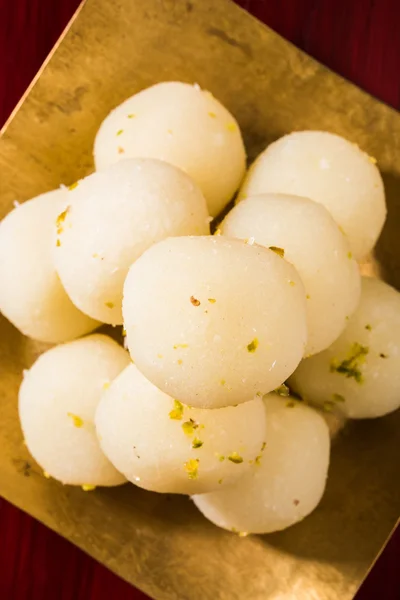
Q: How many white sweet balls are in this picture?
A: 10